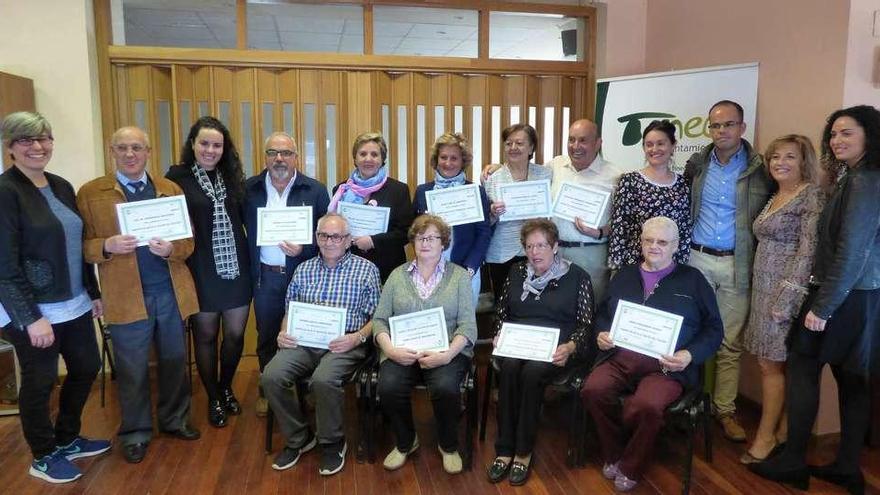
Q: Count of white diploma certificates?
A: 10